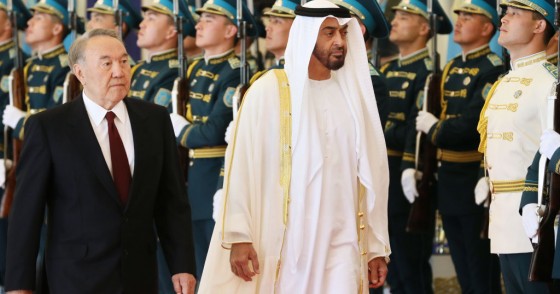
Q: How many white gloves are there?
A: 10